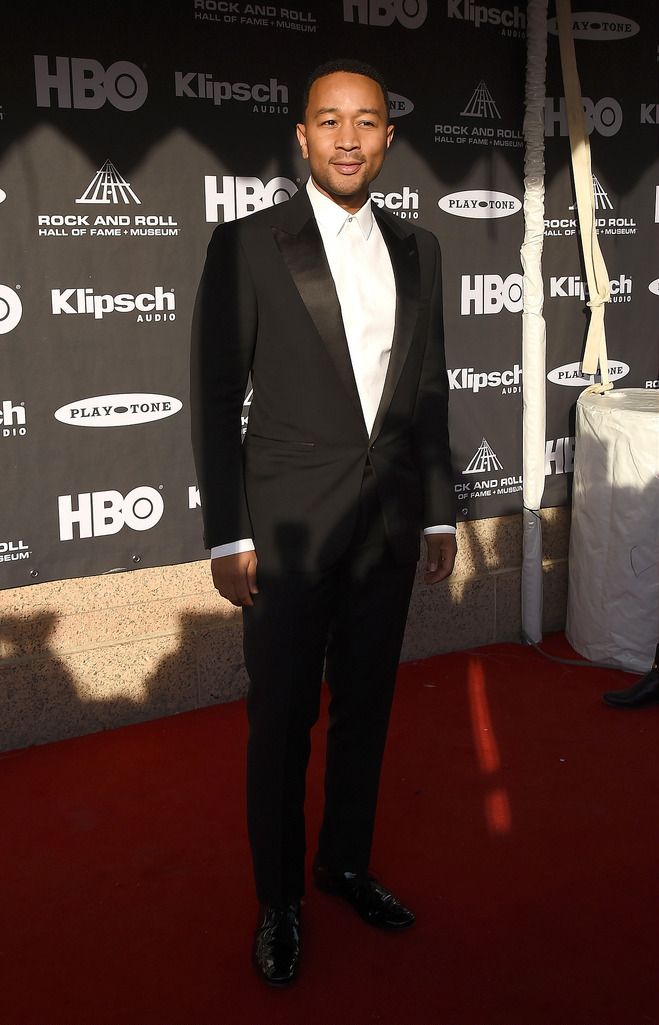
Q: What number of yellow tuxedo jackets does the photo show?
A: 0